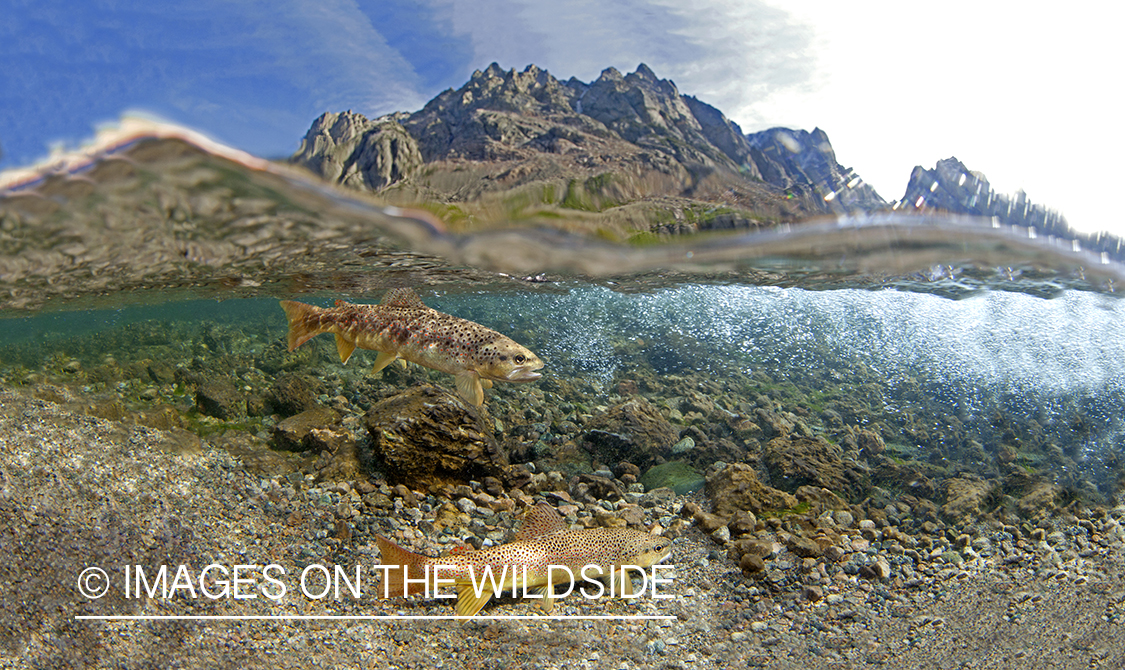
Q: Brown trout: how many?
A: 2